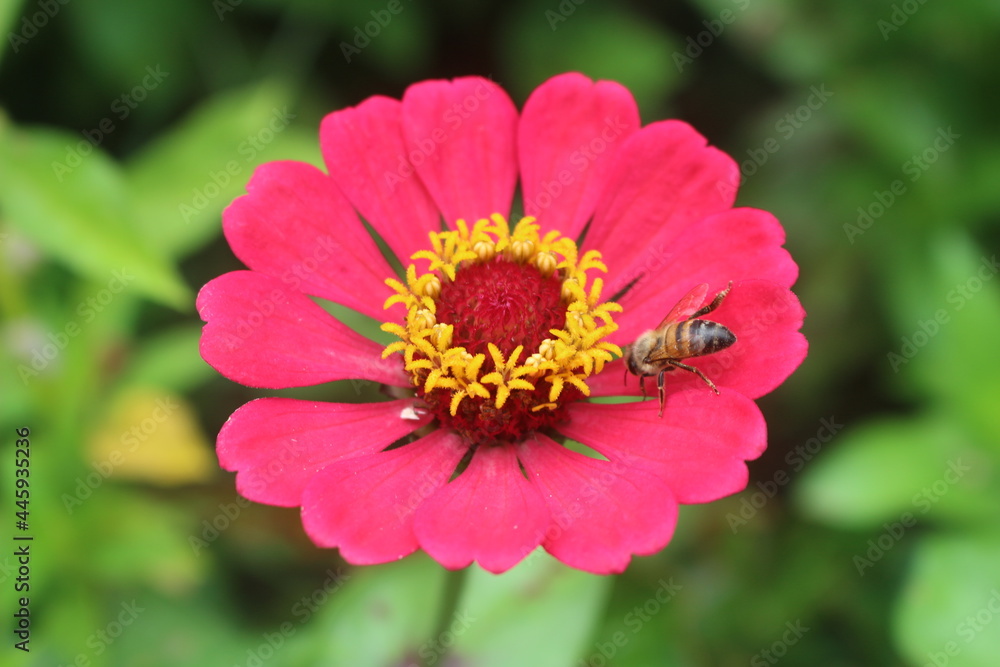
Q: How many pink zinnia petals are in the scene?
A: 13